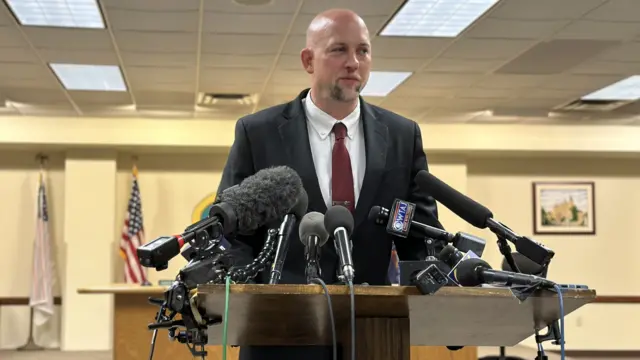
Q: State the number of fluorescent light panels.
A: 5